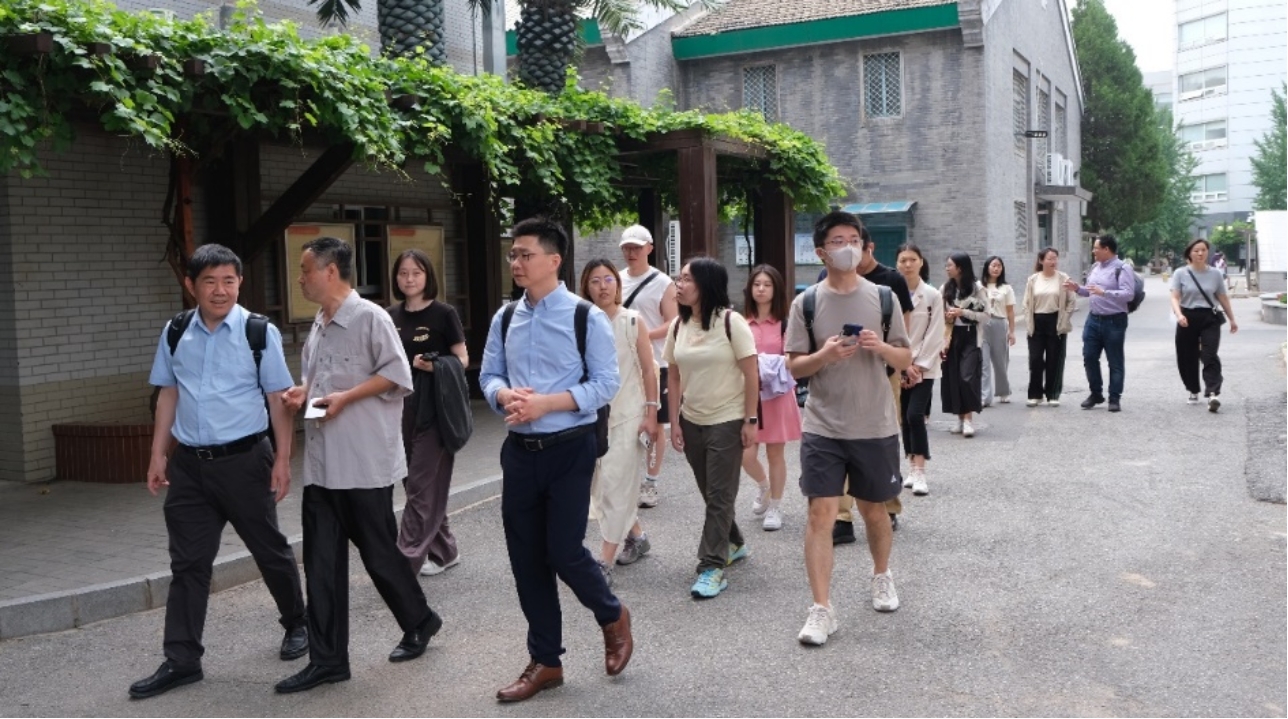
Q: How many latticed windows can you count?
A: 2